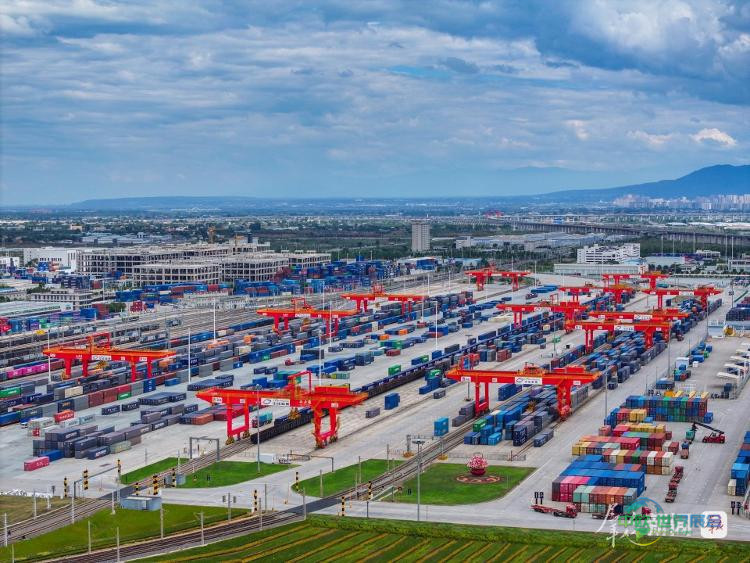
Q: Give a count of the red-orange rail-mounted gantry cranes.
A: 12